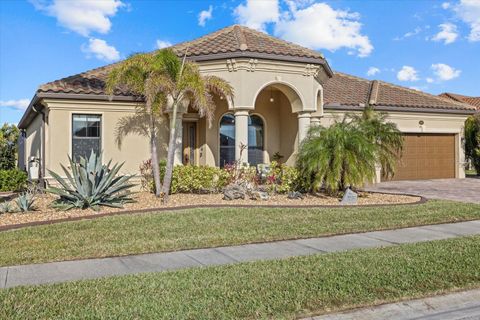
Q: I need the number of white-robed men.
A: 0